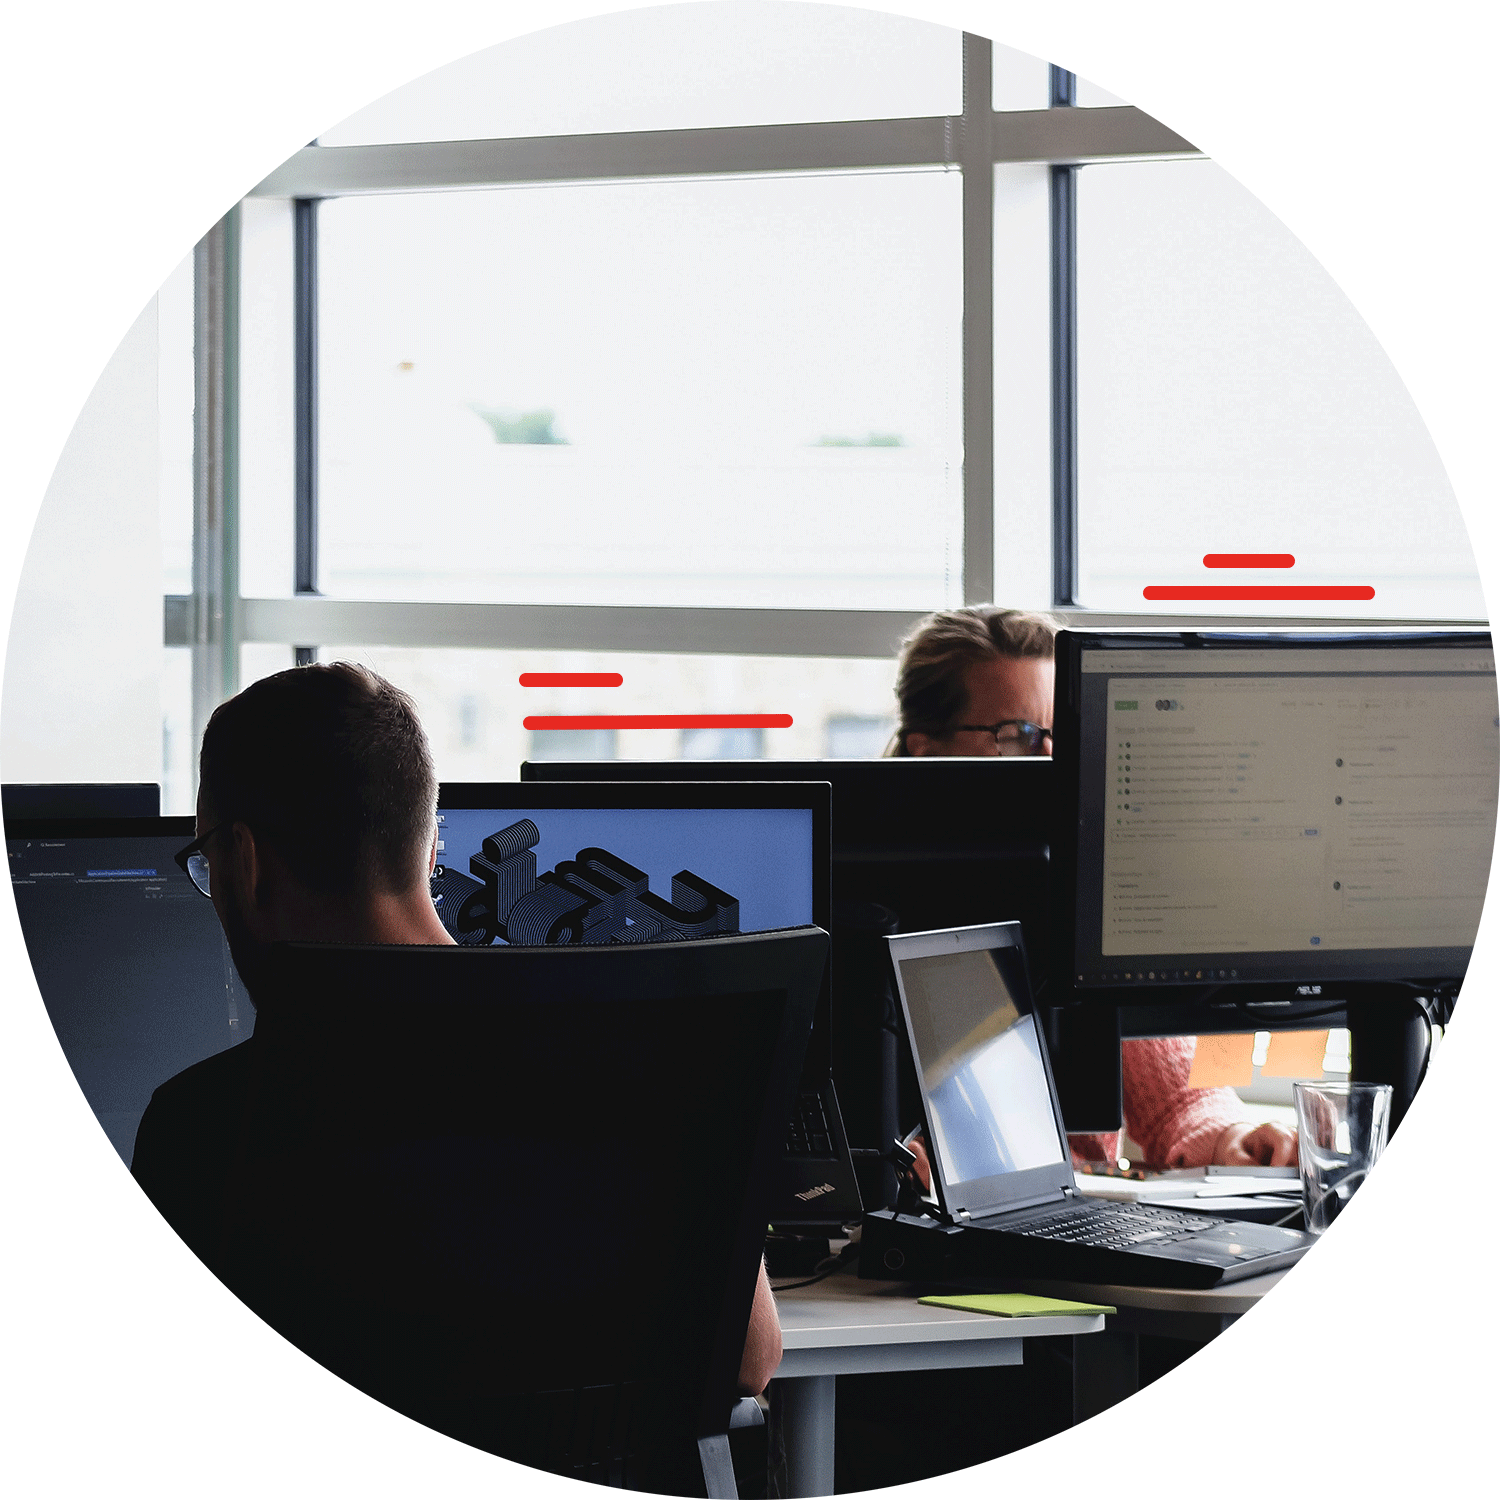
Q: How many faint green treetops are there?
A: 2